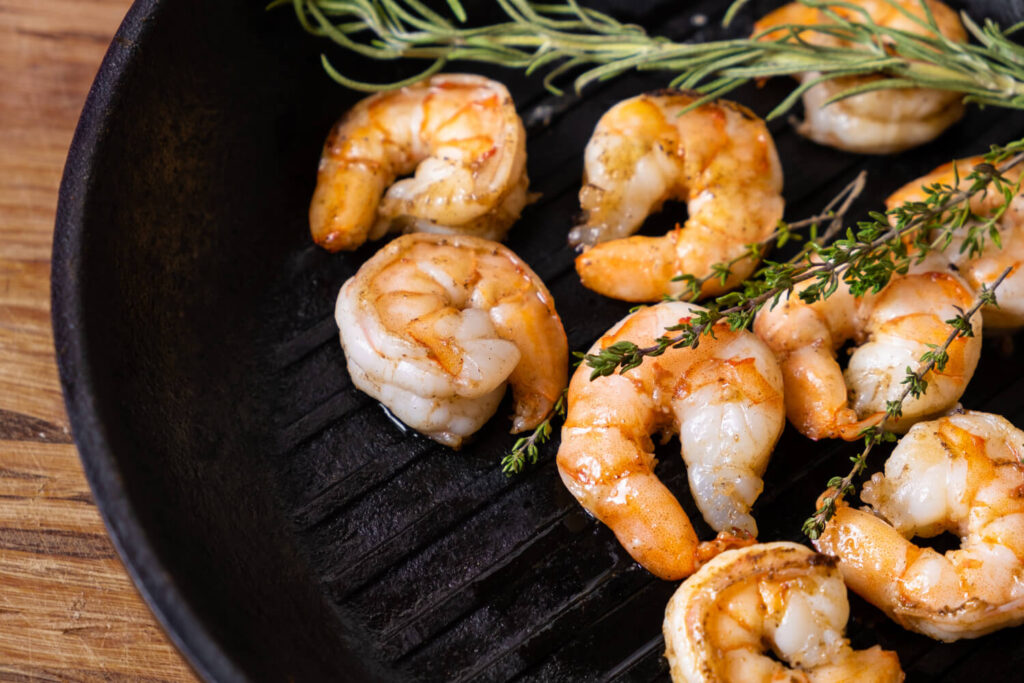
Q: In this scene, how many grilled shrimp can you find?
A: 9